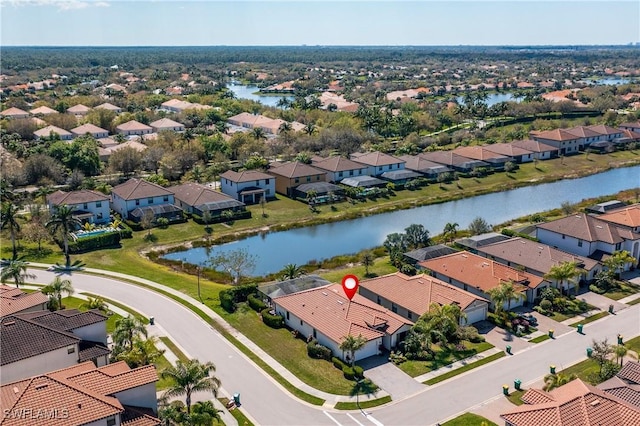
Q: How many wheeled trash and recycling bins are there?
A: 11